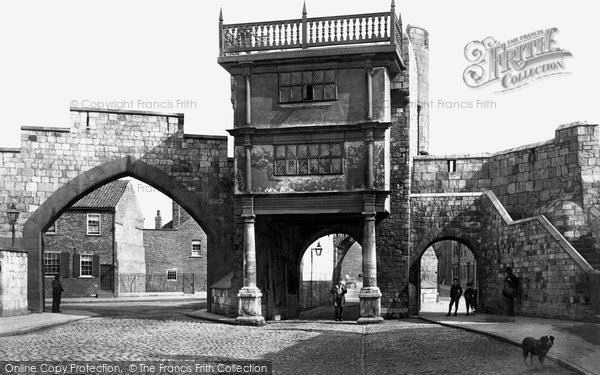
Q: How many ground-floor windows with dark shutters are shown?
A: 2